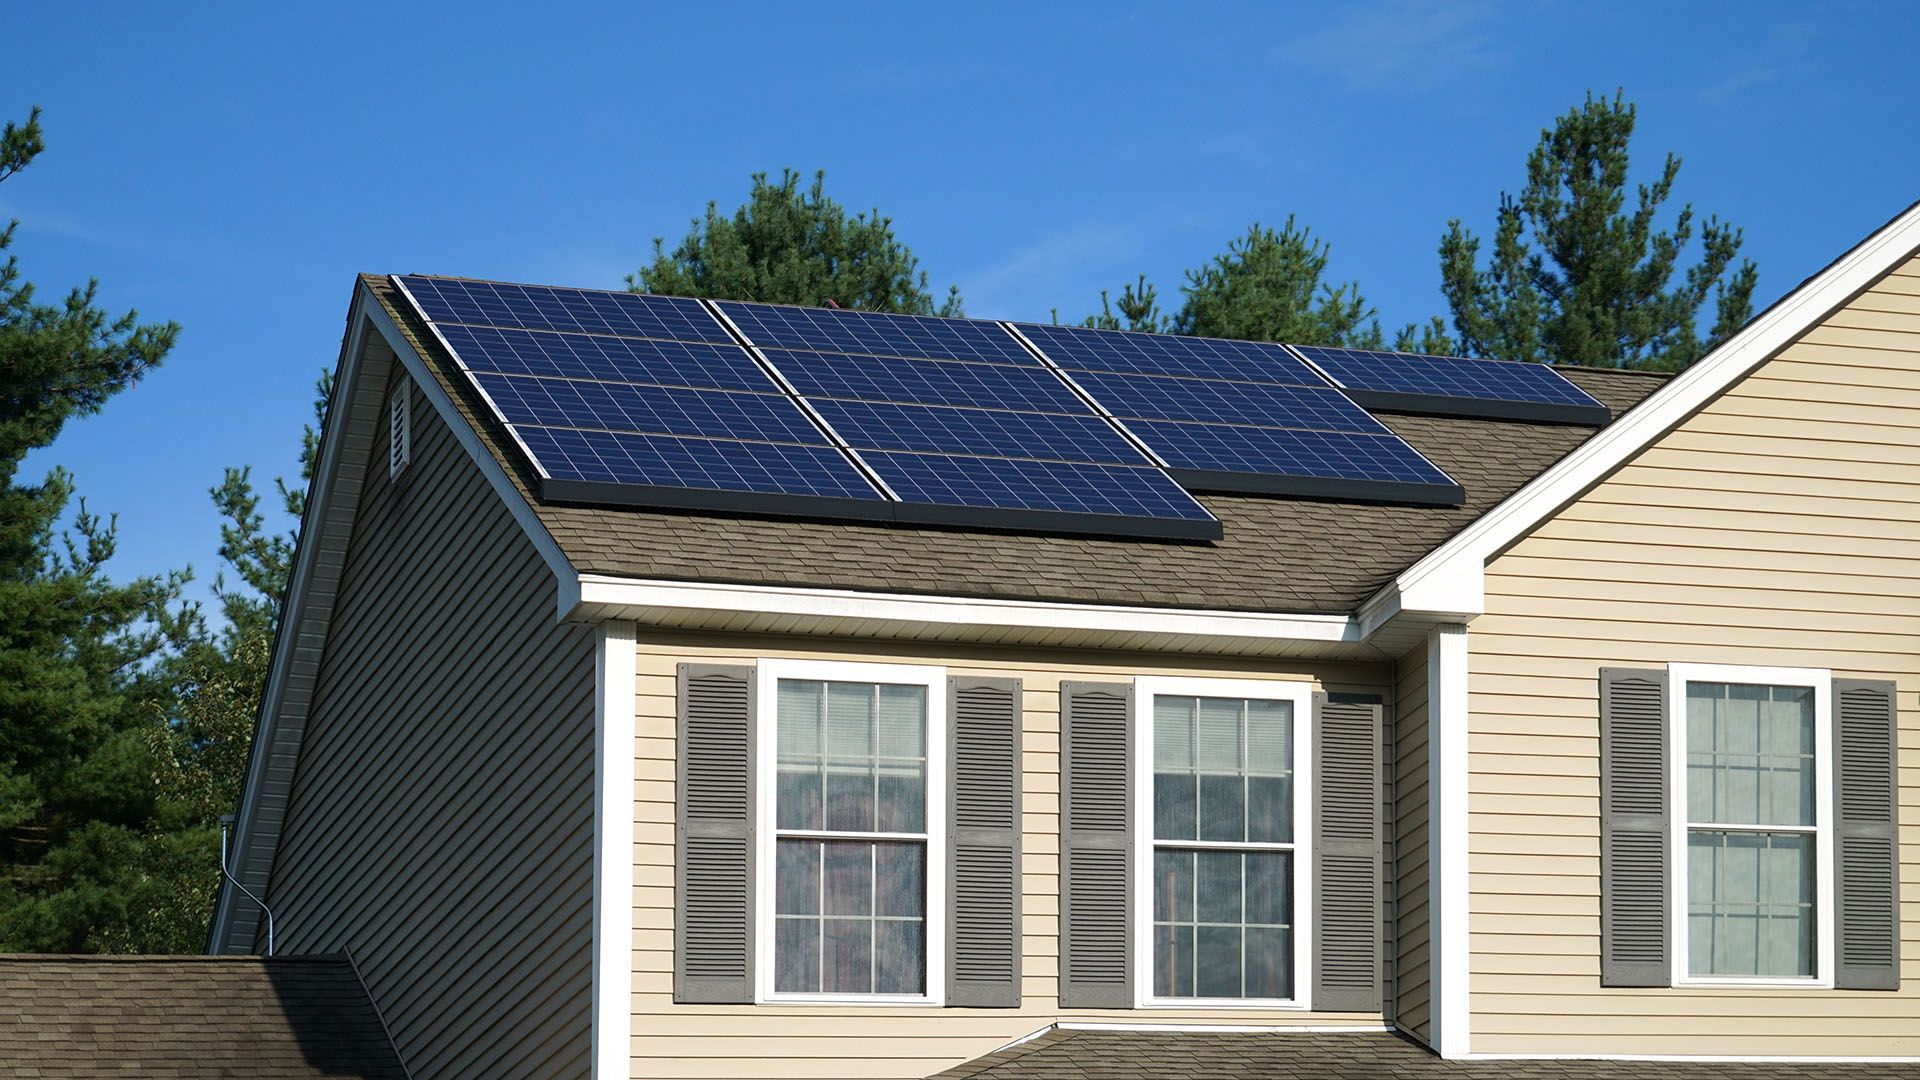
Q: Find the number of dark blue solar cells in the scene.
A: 12